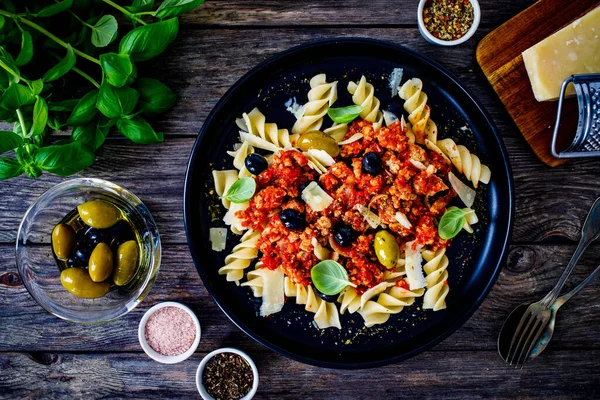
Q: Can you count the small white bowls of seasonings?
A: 3